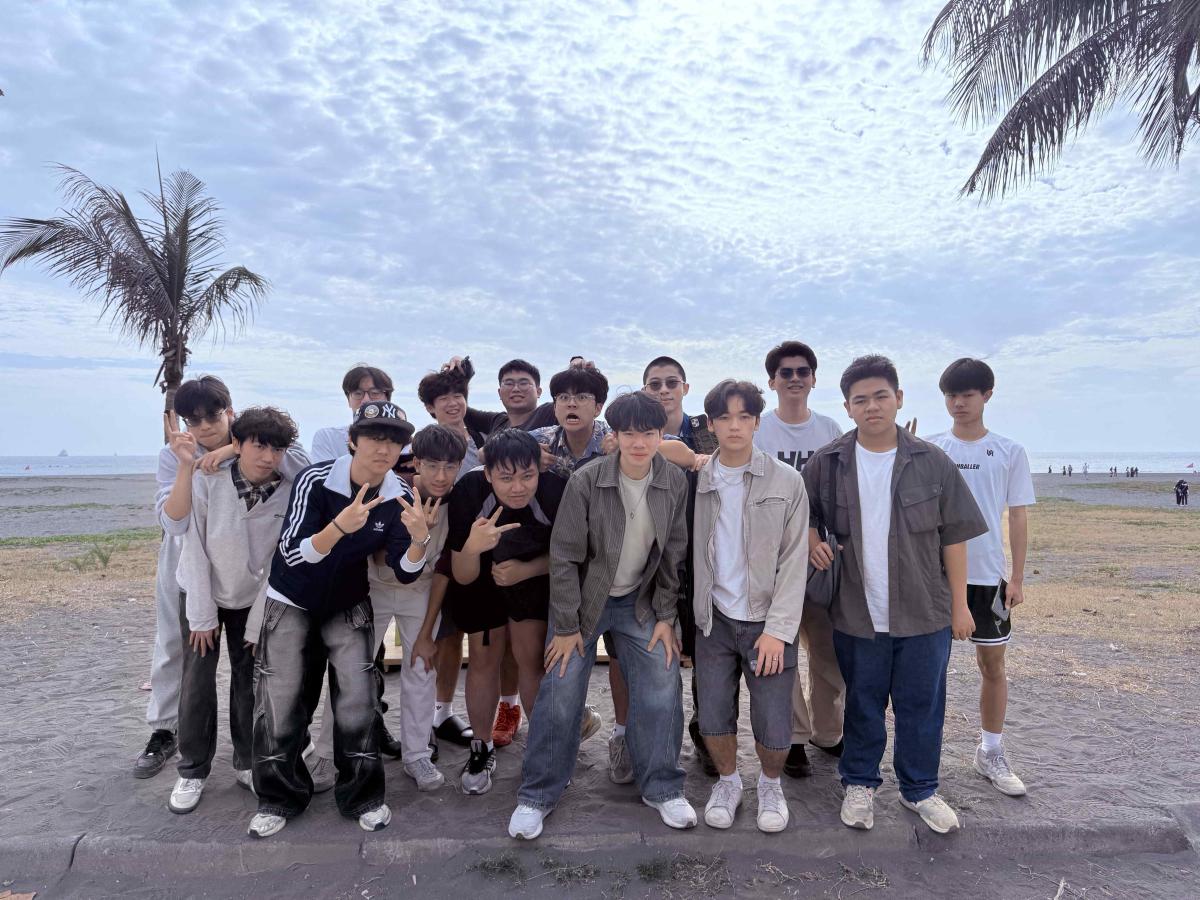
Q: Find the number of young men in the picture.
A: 15